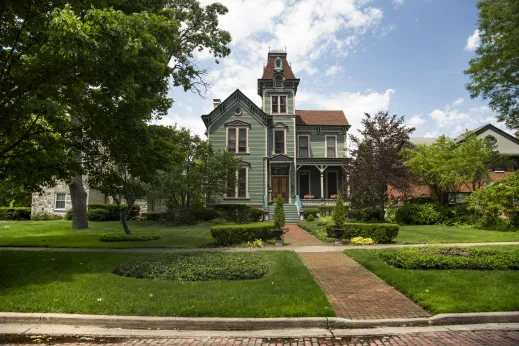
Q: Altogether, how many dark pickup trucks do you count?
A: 0